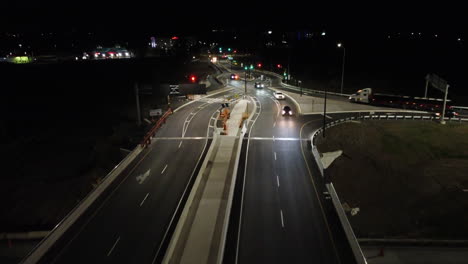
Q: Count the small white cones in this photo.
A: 0